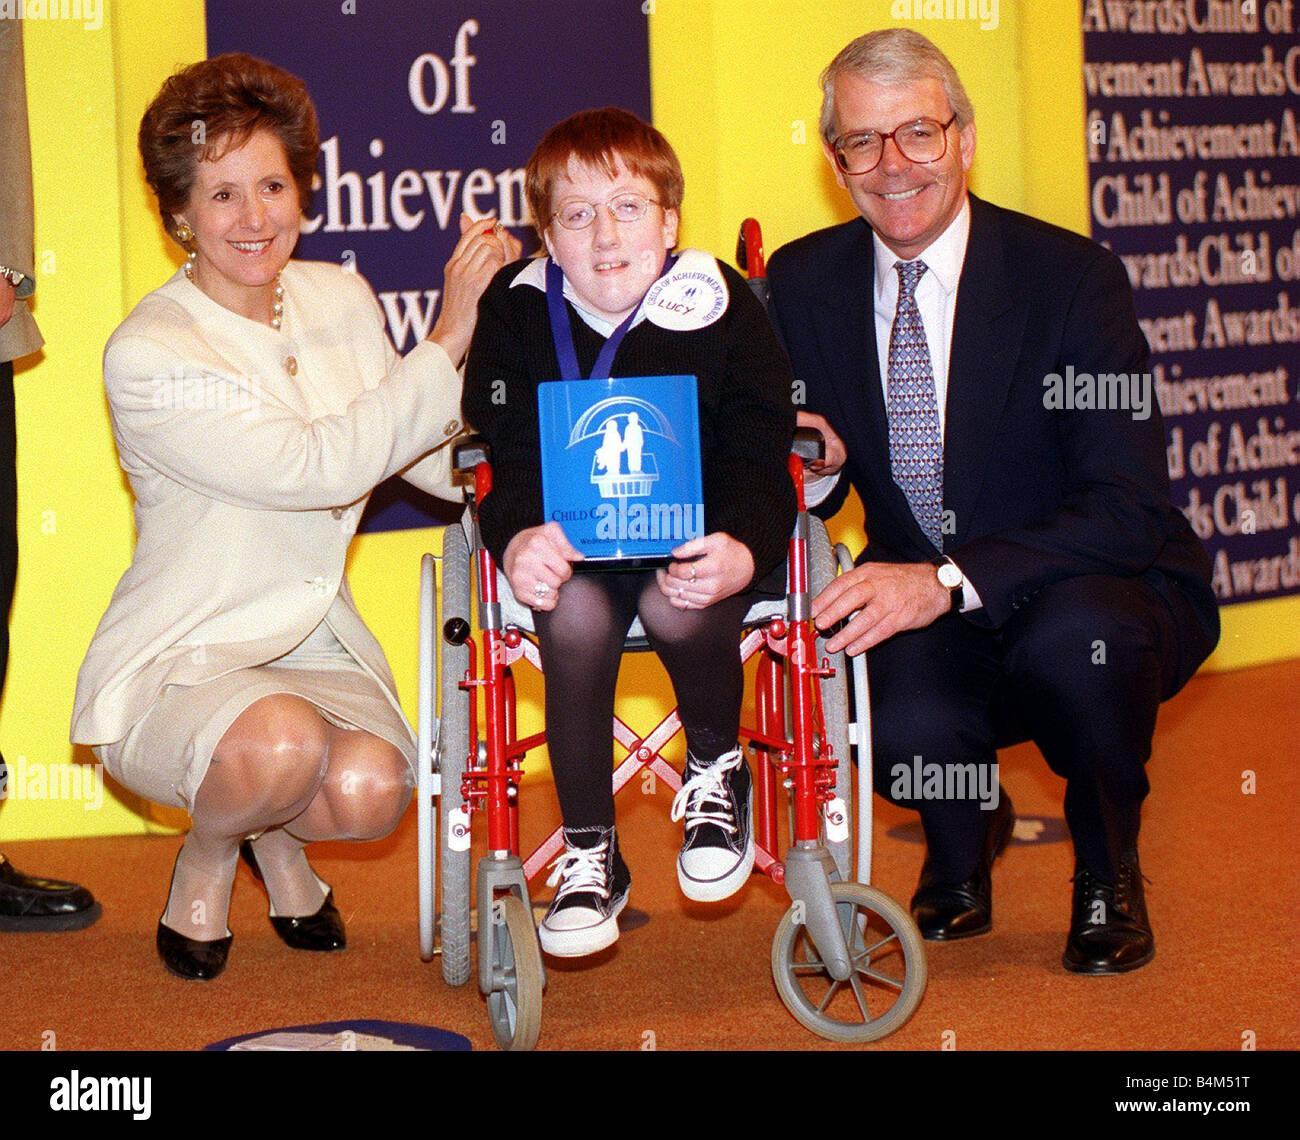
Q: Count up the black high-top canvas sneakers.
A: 2